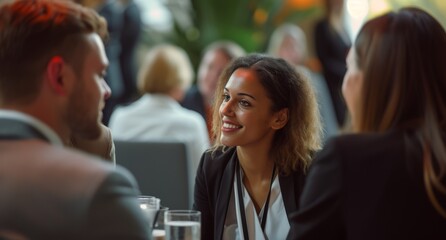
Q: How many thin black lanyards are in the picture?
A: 1